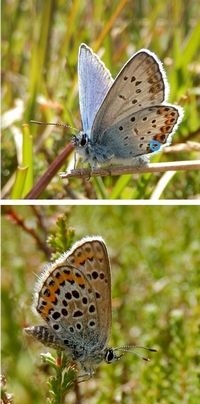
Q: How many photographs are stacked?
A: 2